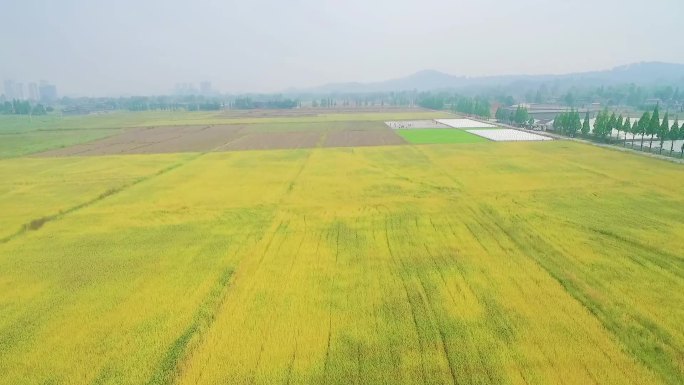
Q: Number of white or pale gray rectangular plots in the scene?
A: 3